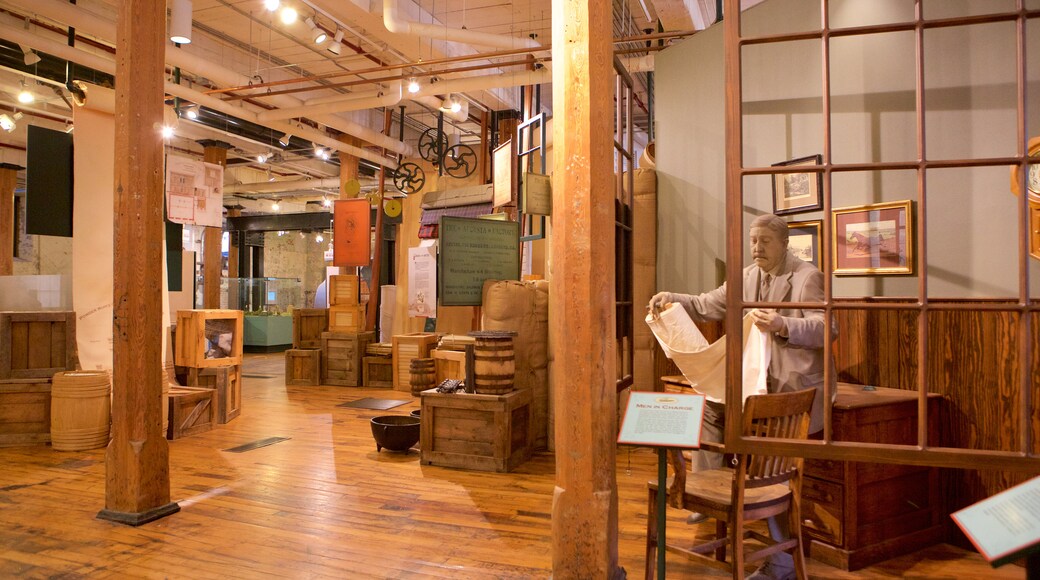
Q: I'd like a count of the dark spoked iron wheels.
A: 3